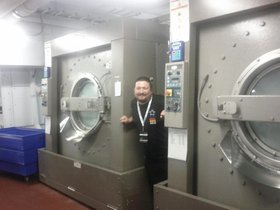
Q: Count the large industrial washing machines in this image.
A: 2